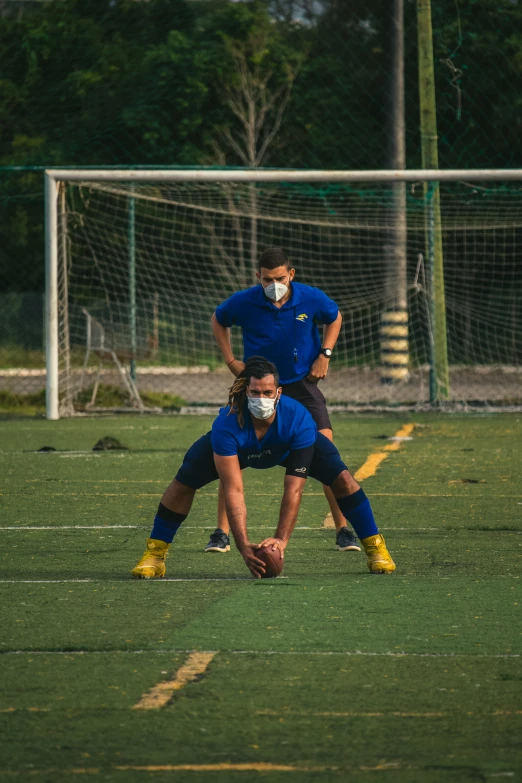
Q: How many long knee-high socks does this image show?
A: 2